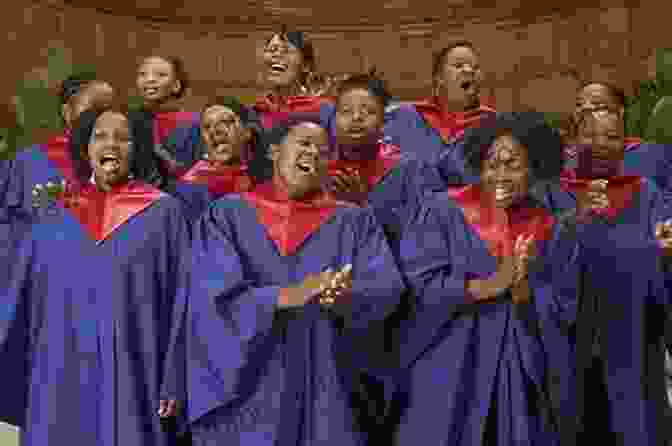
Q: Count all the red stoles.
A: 11